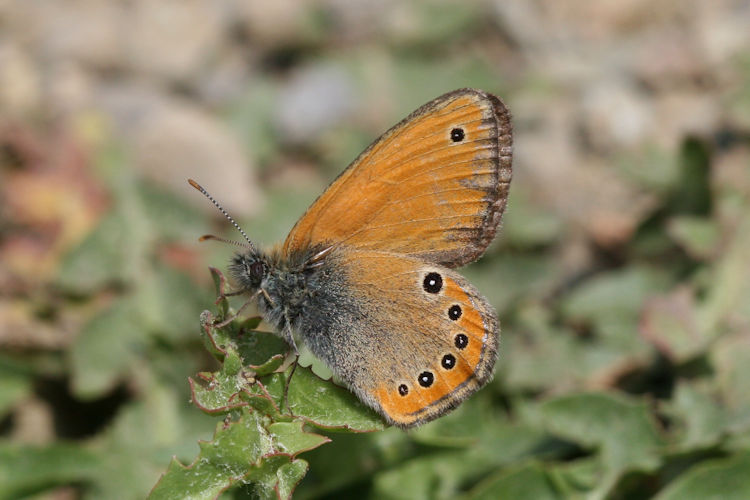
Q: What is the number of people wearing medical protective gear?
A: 0